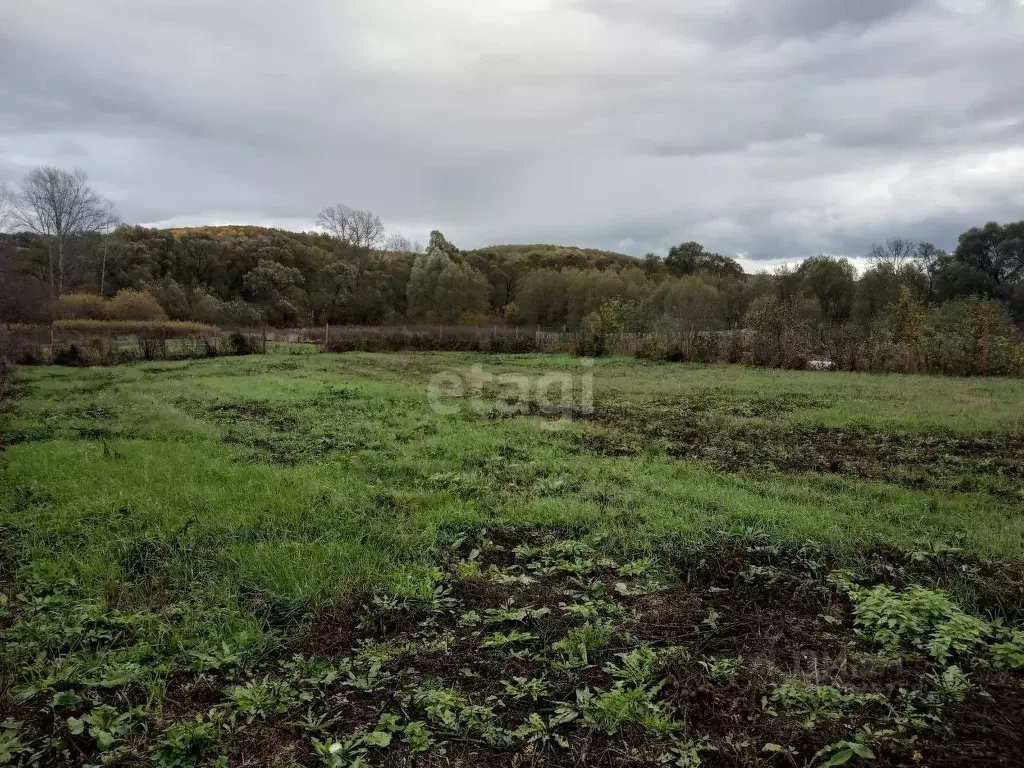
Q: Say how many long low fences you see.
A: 1